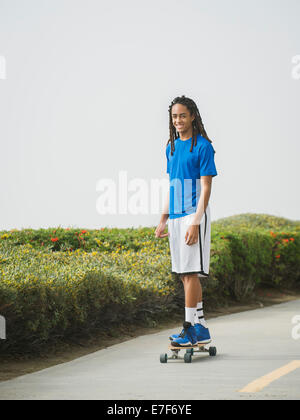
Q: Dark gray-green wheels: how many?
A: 4